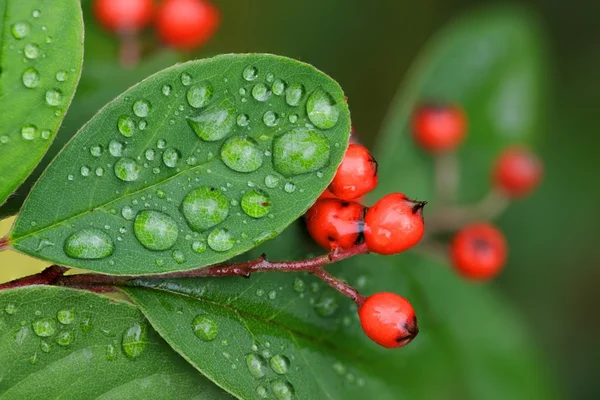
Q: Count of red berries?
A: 9